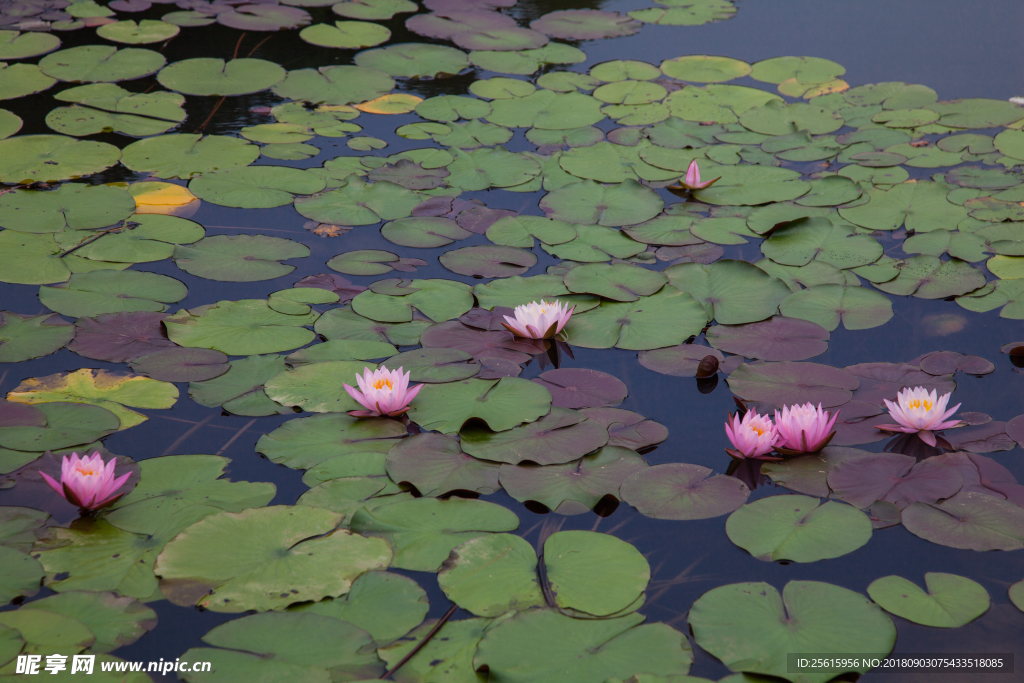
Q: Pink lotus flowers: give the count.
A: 7